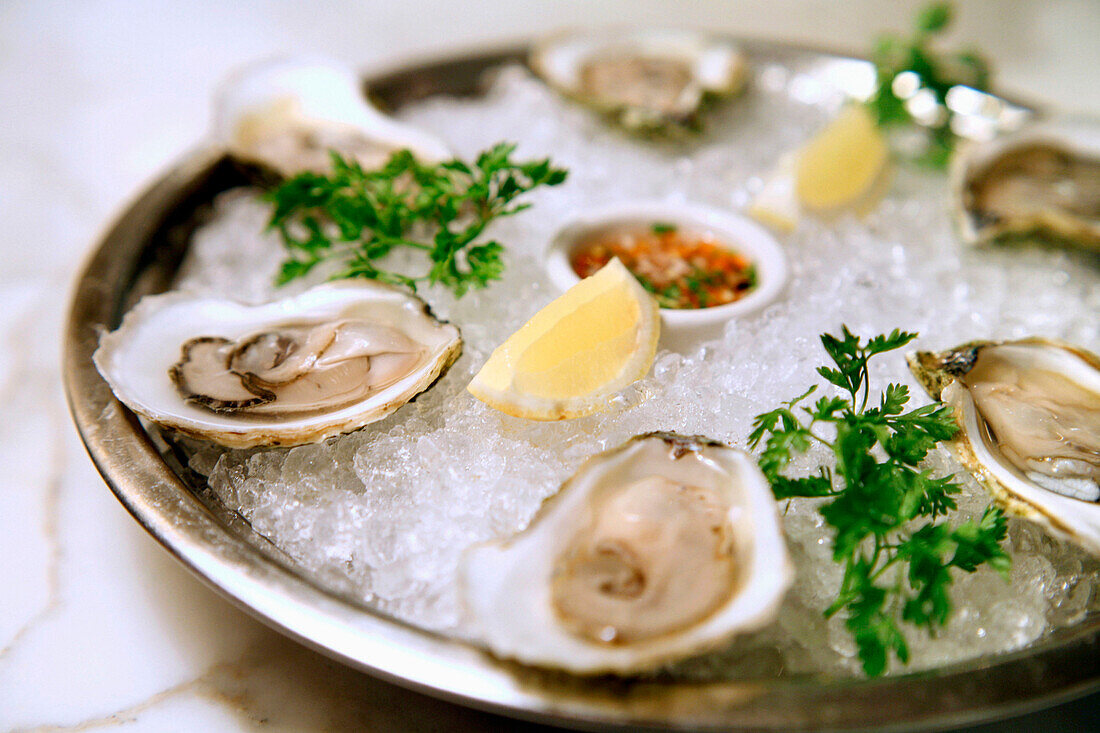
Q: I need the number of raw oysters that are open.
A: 6